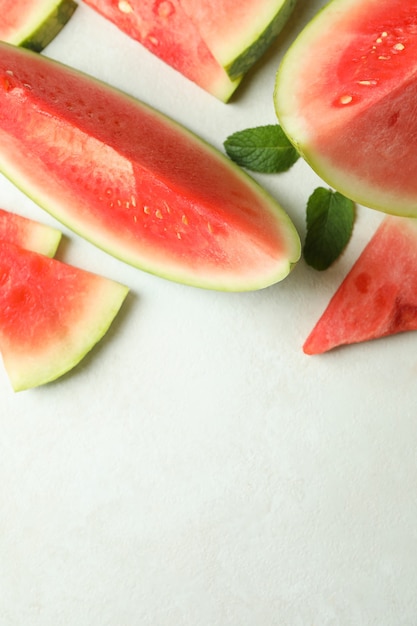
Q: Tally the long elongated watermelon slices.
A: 1